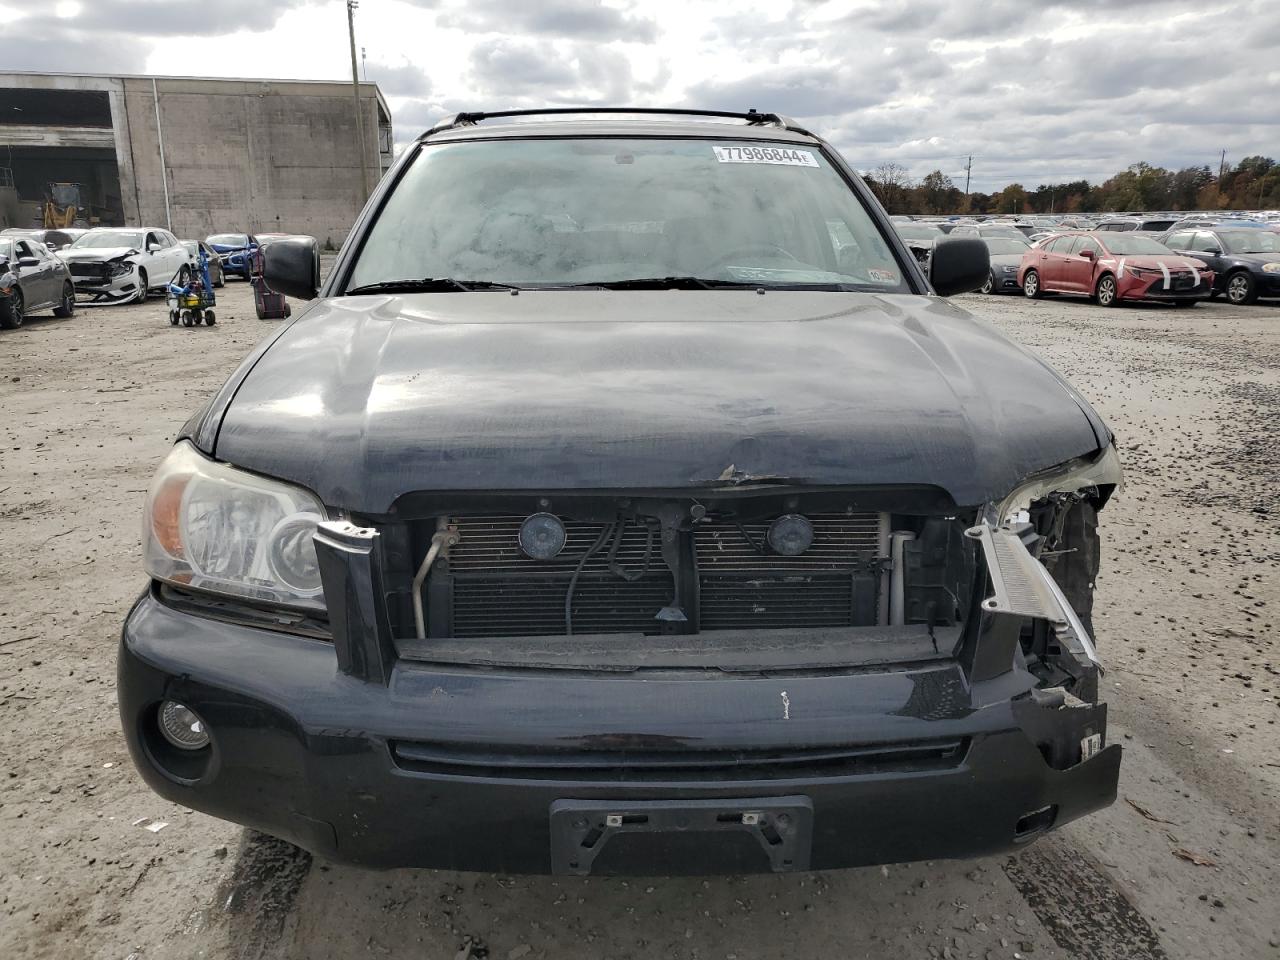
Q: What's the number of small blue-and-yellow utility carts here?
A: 1